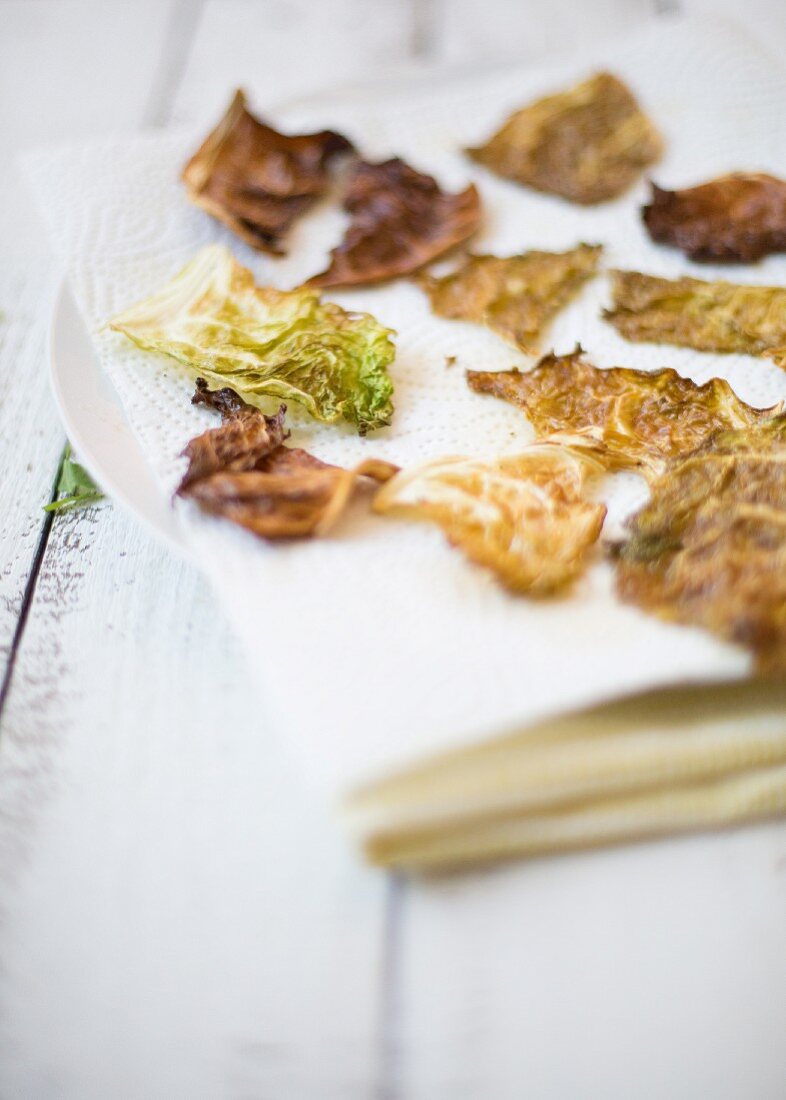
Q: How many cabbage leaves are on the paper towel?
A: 11